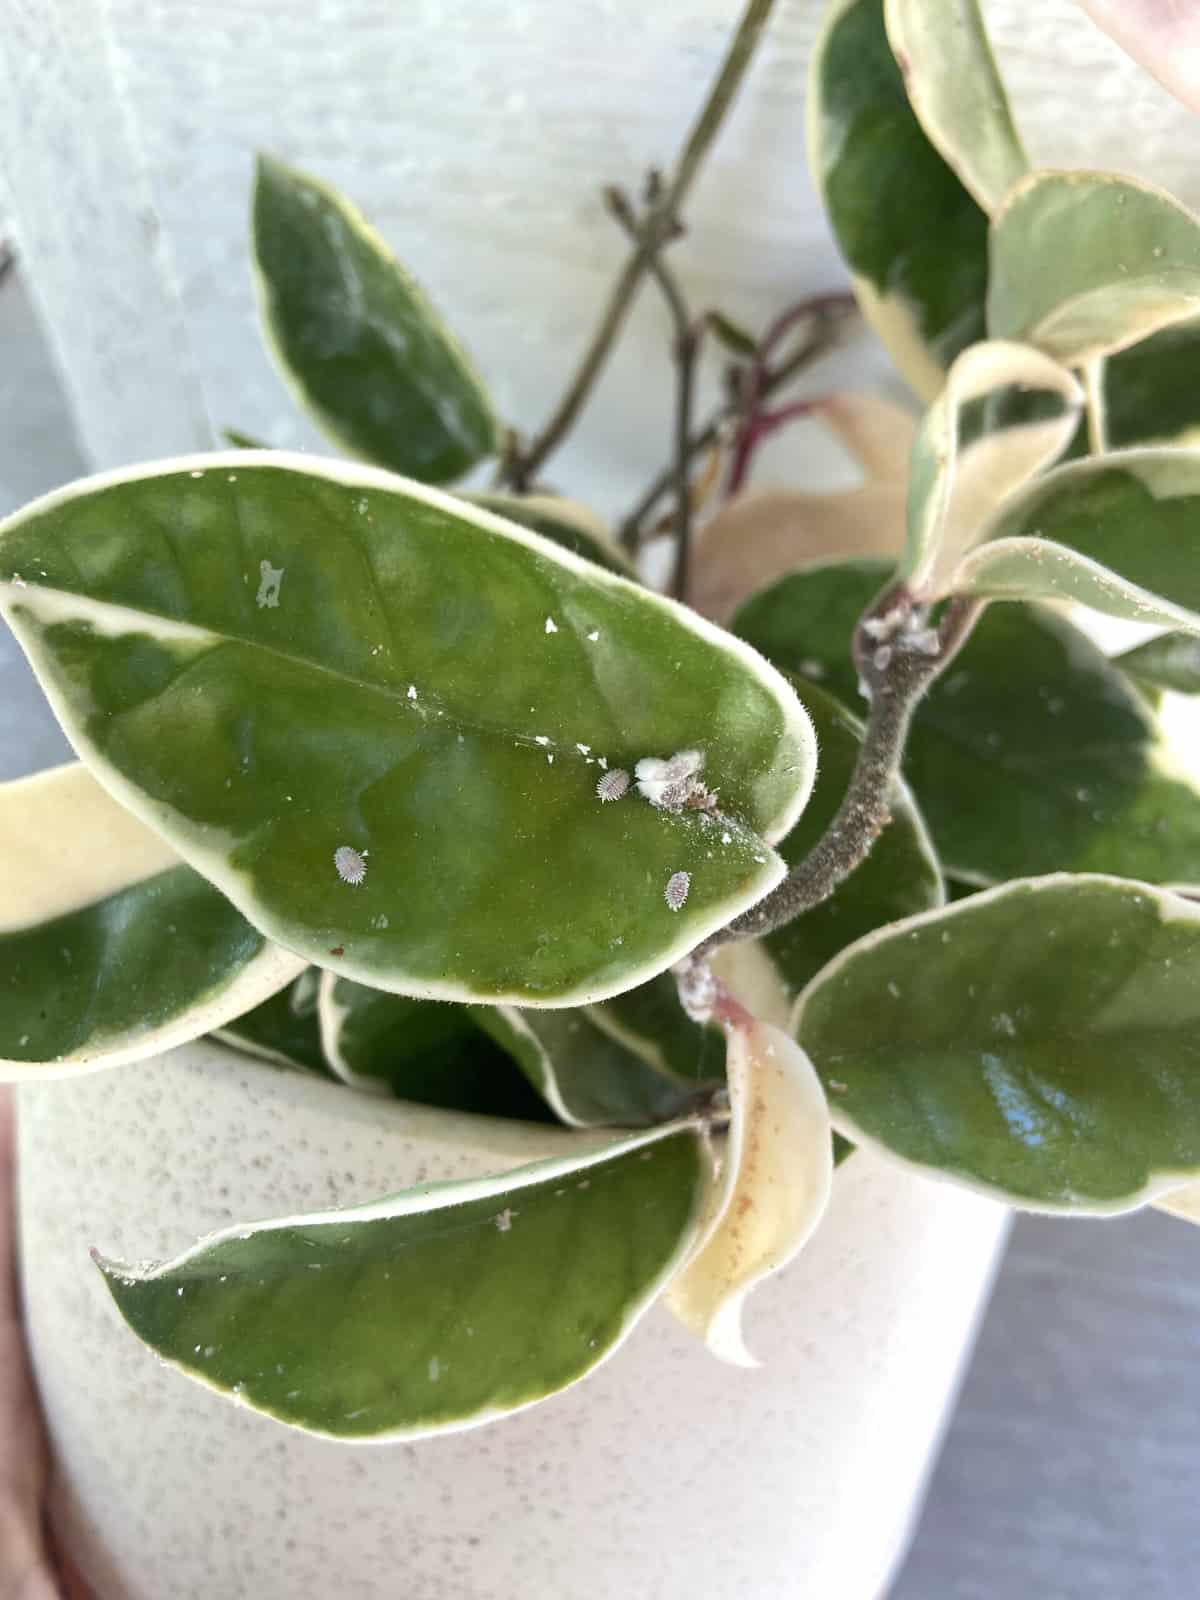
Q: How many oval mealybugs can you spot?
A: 3